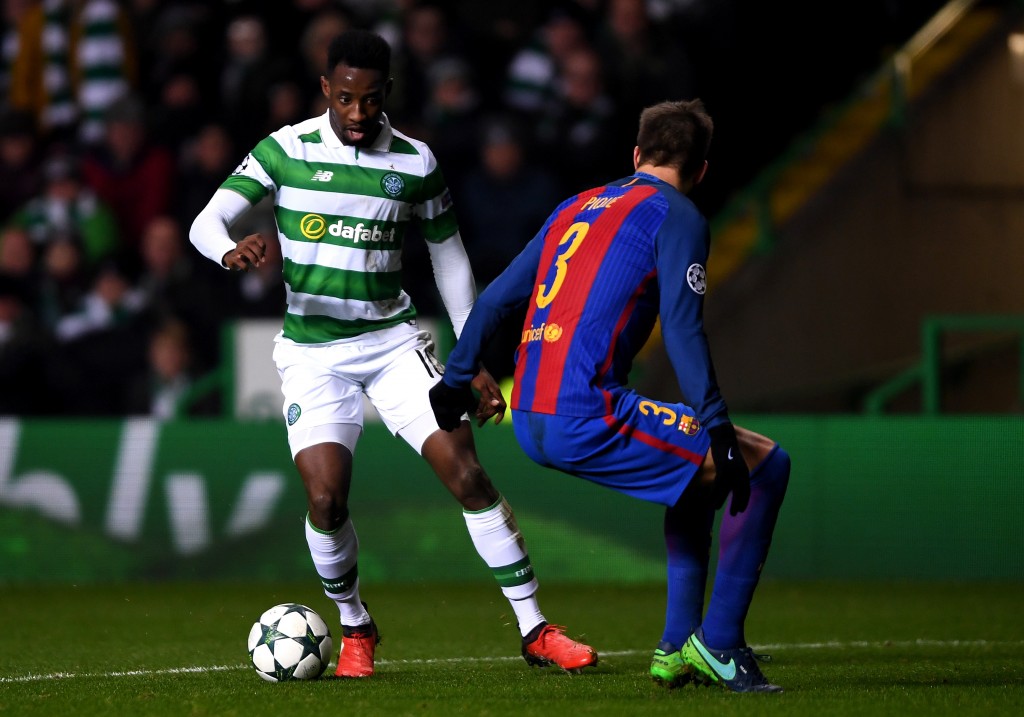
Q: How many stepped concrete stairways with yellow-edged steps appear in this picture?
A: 1